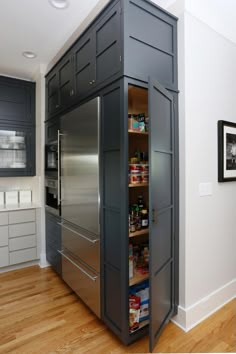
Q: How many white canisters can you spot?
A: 3